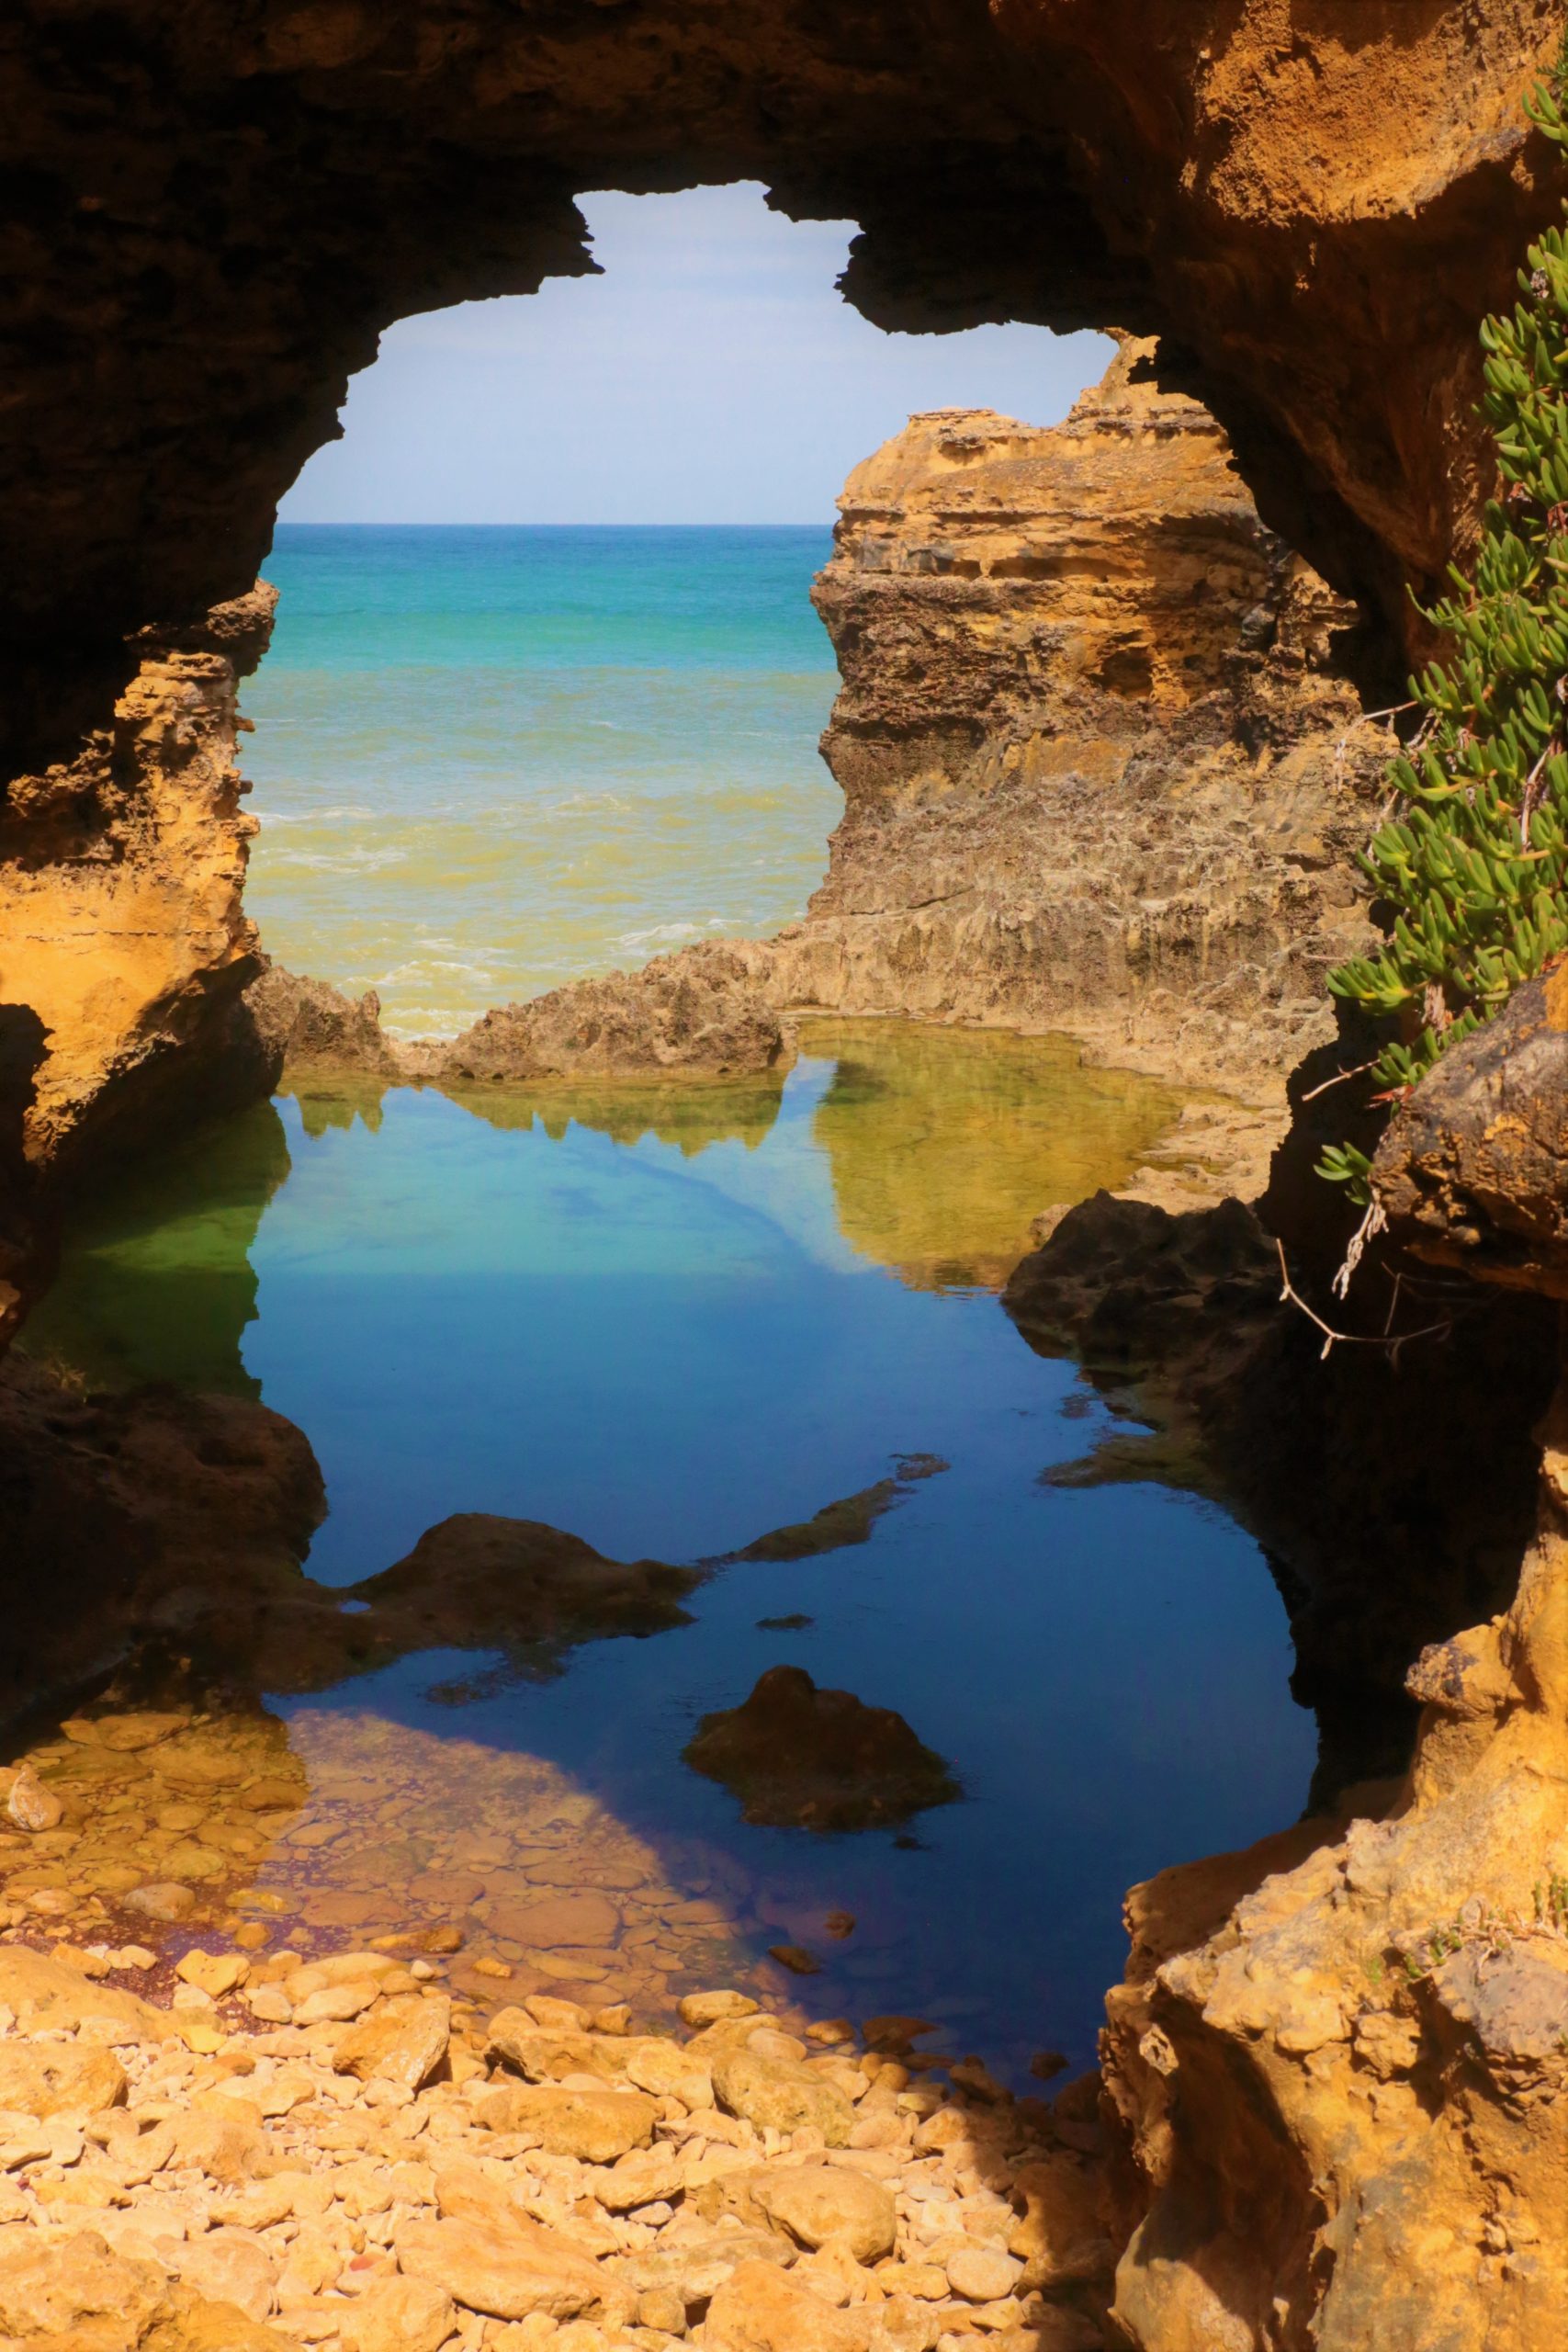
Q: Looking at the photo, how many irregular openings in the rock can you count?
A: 1